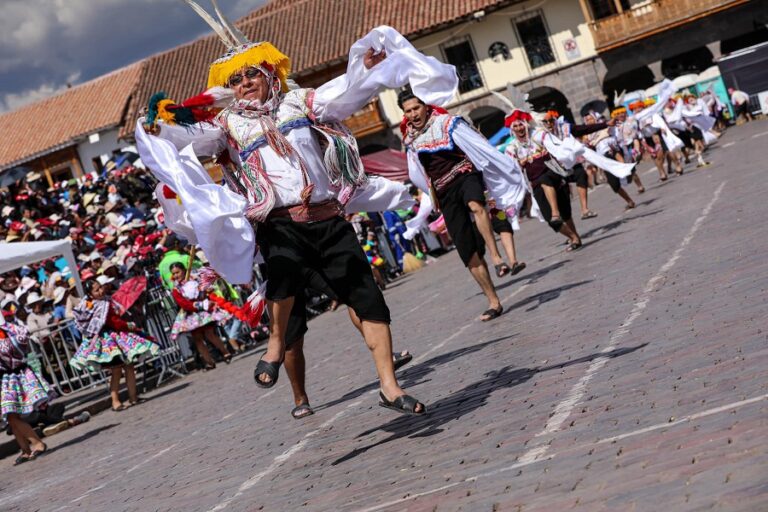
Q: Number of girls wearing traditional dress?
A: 3